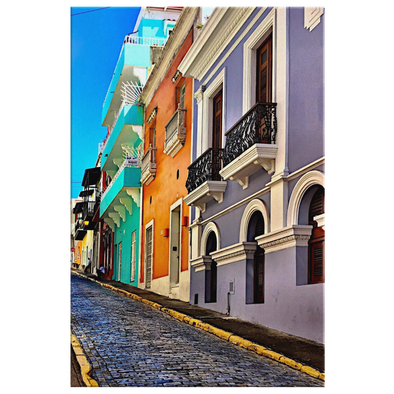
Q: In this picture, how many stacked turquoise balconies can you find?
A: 3